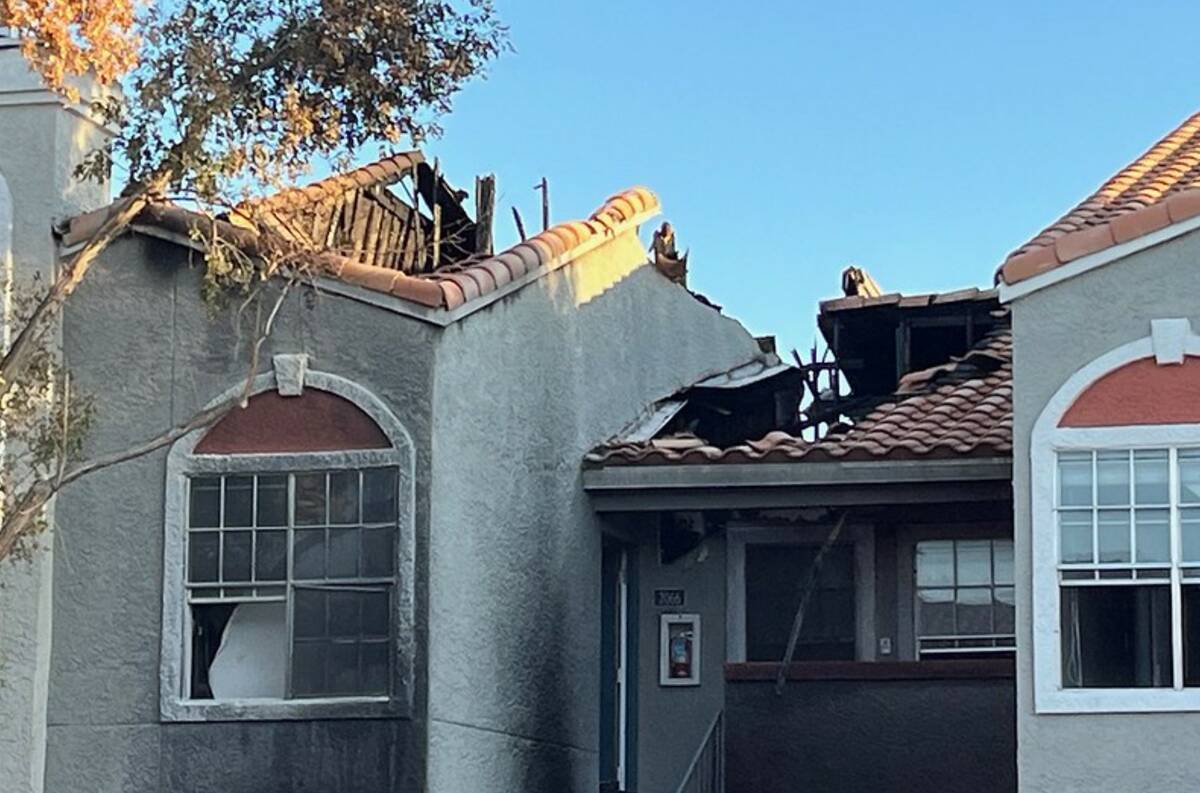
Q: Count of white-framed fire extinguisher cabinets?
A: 1